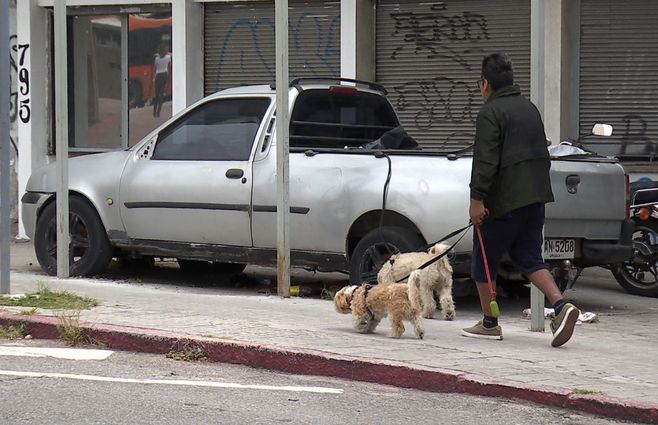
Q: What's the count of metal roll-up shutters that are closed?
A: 3